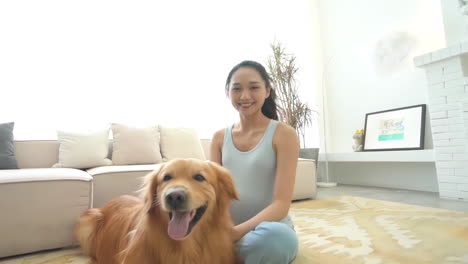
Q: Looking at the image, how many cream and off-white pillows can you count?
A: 3